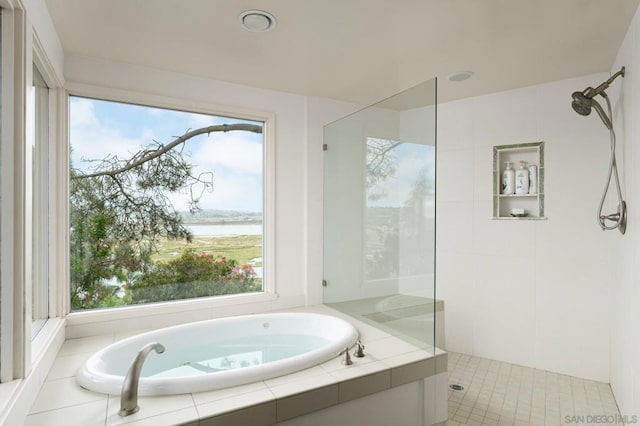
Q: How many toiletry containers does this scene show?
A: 3